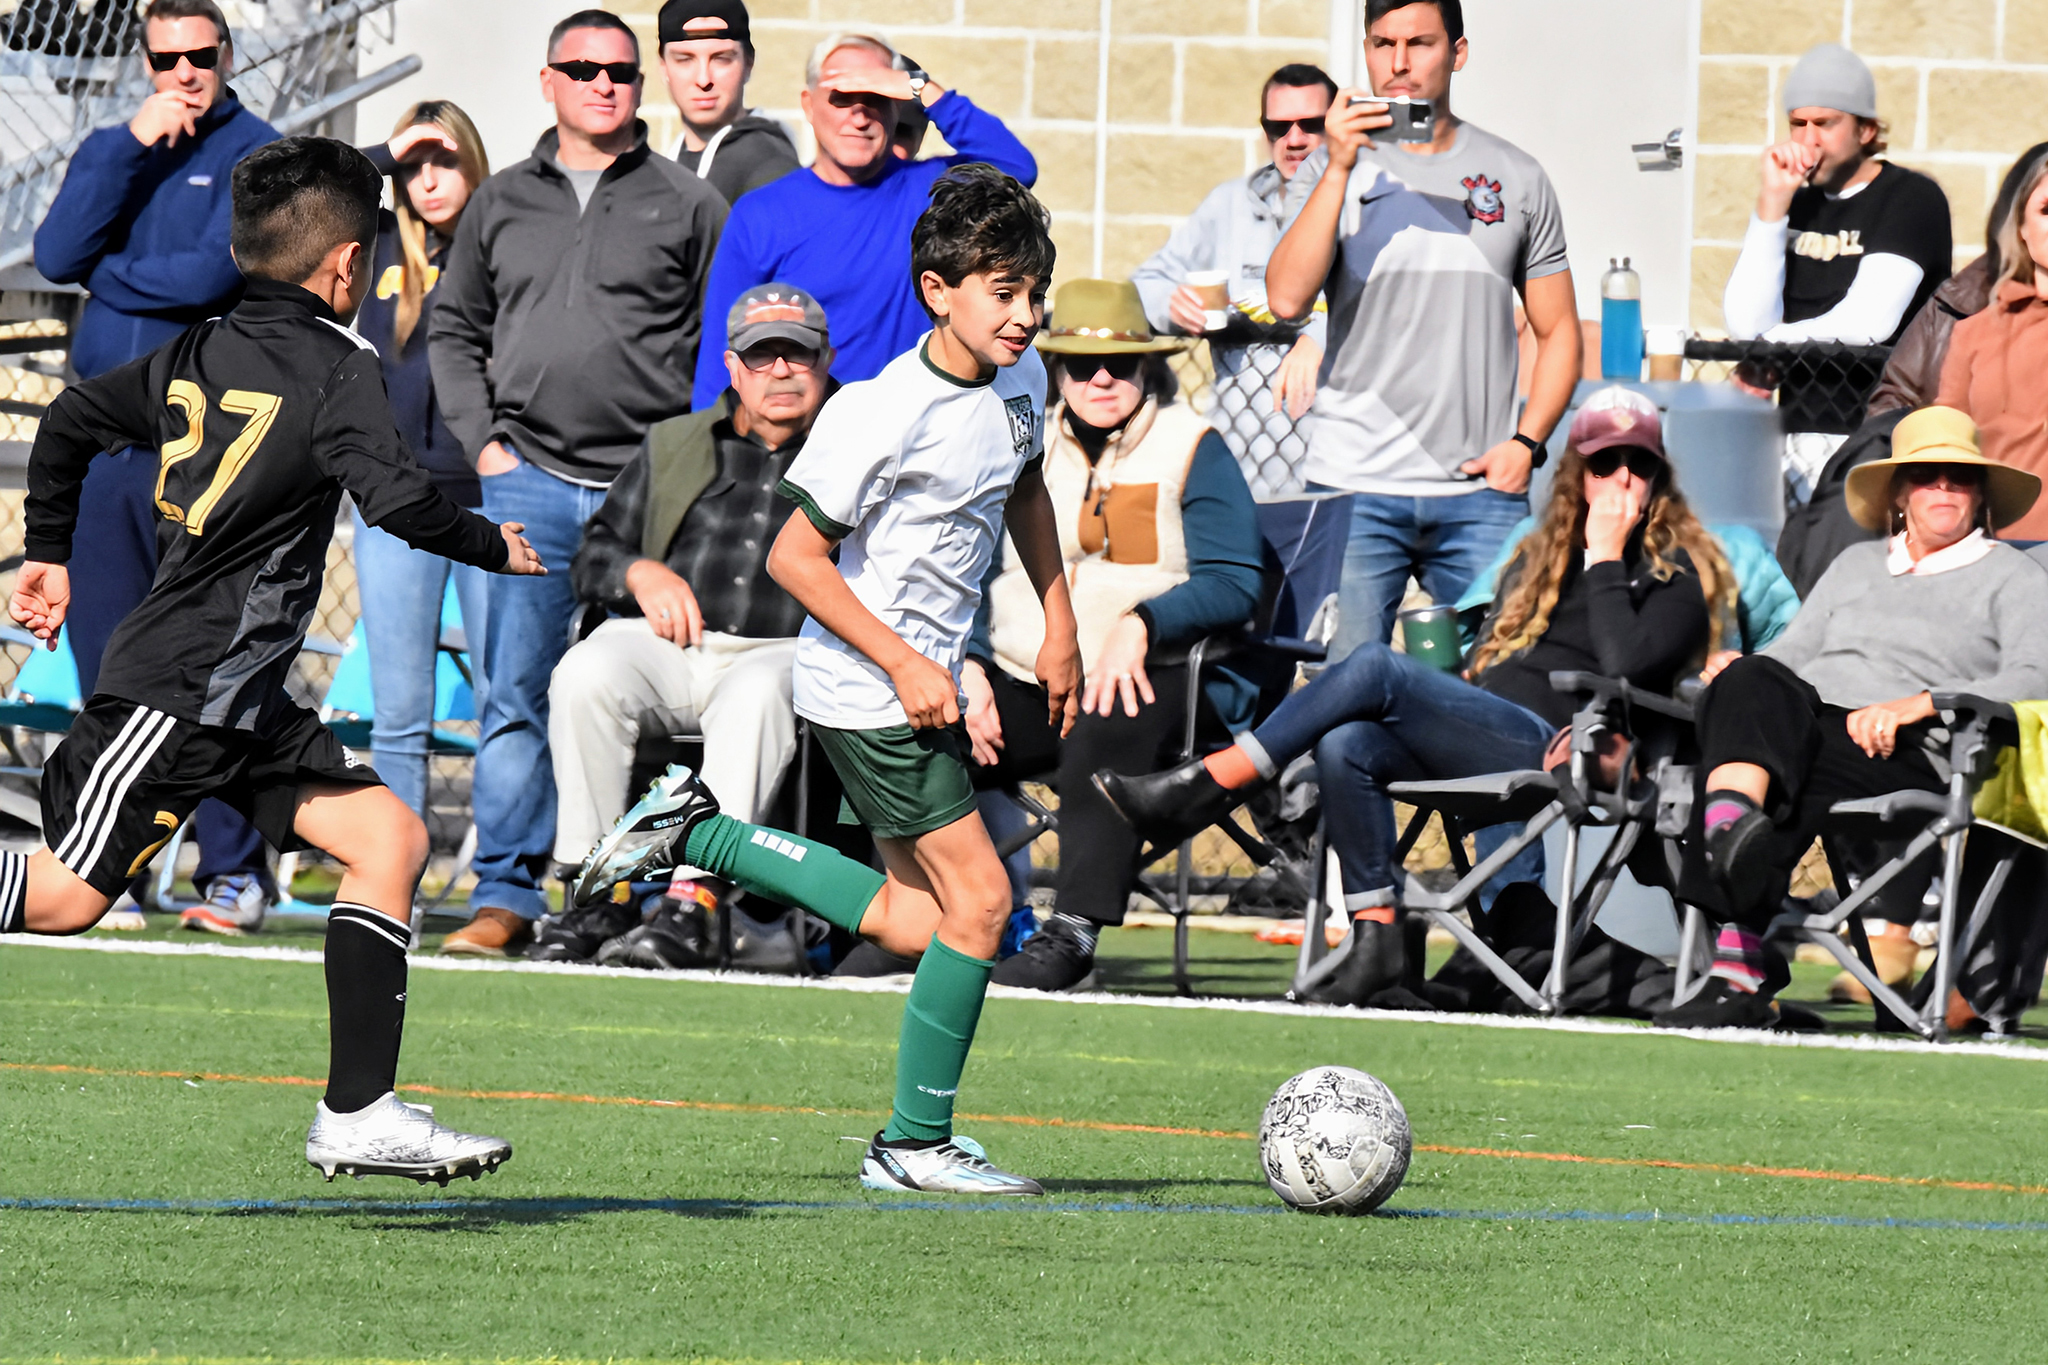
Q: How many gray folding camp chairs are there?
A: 2